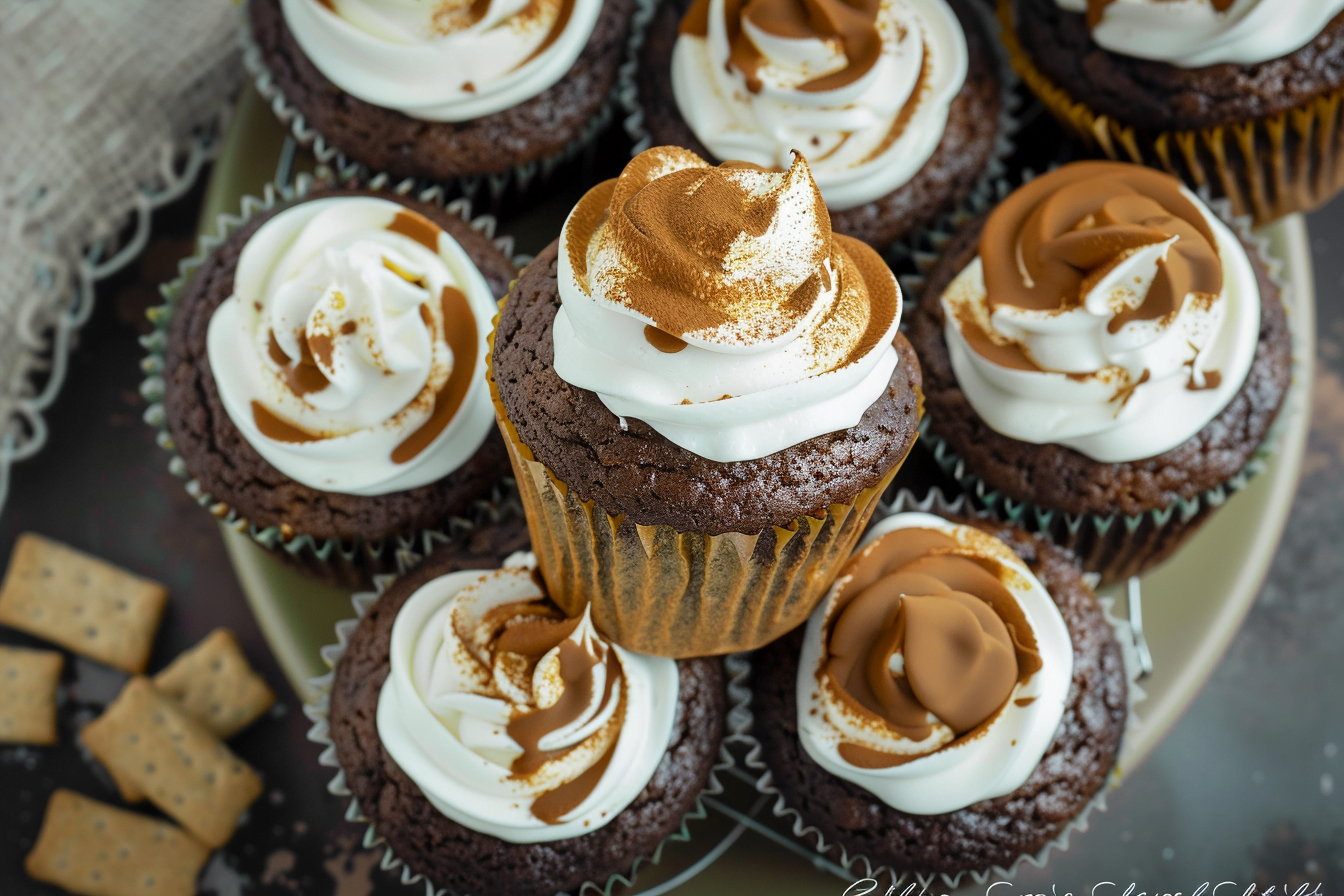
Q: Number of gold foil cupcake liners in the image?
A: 2